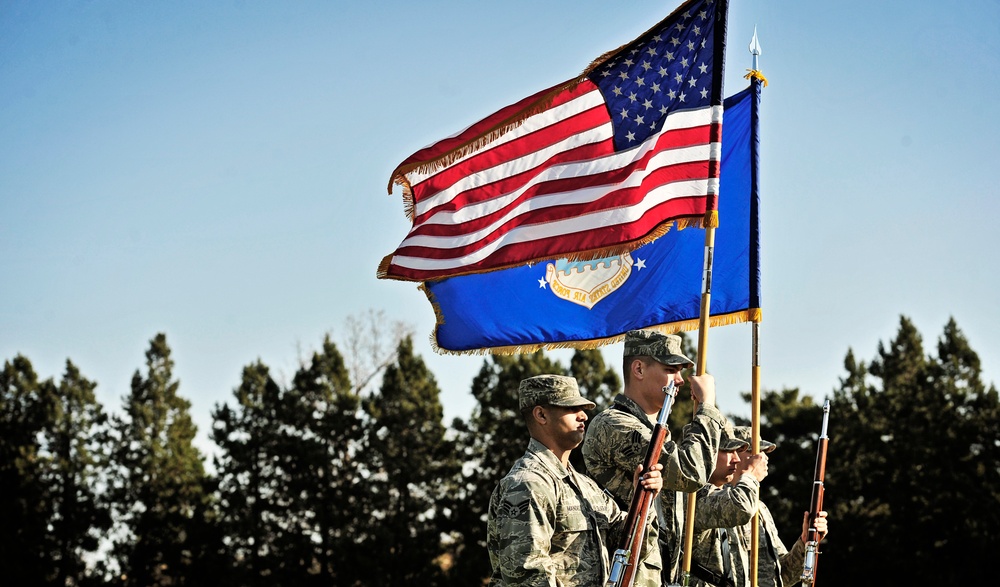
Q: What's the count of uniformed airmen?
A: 4